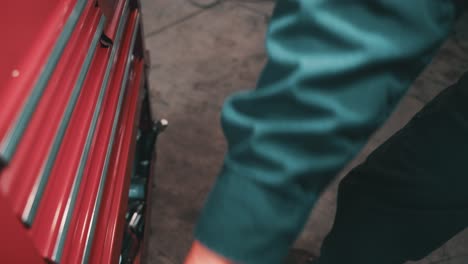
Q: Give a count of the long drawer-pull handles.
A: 4